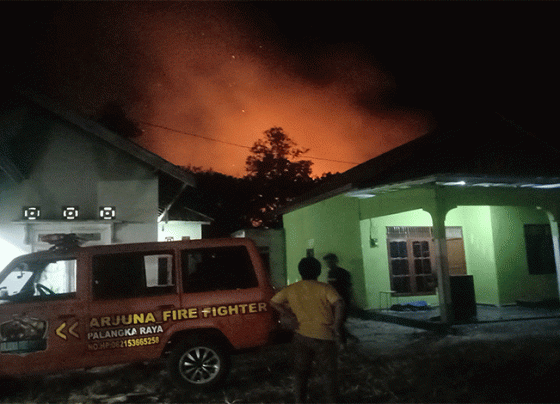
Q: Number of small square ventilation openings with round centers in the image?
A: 3